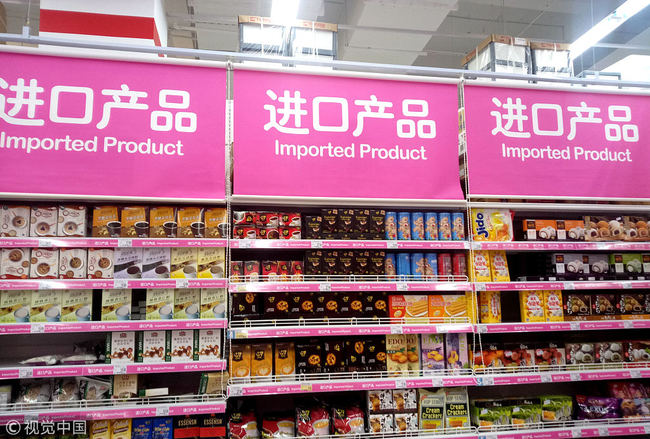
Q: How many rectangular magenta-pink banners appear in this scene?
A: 3